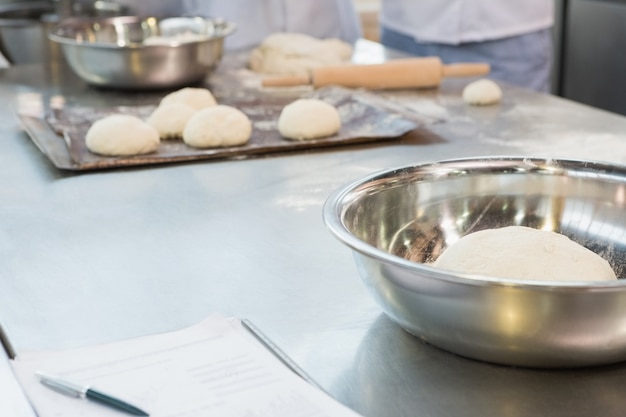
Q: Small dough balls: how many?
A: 6